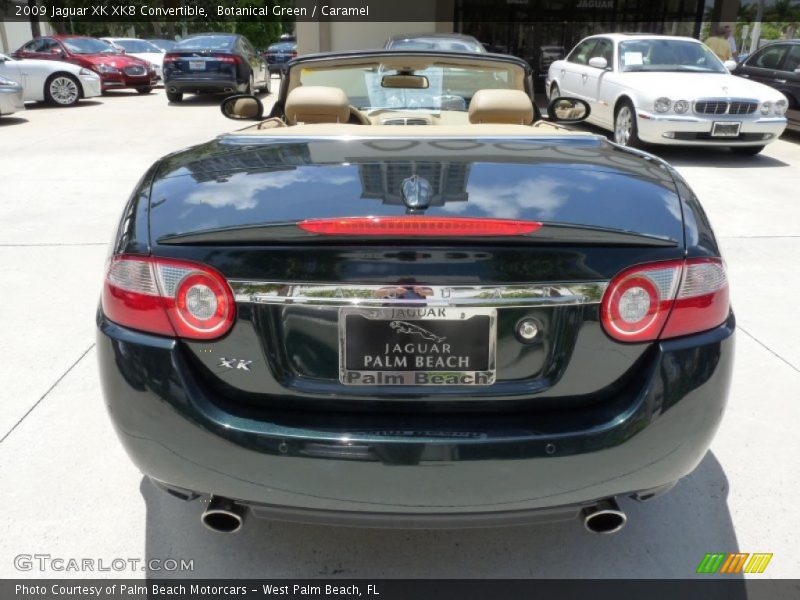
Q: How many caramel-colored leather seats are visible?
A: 2